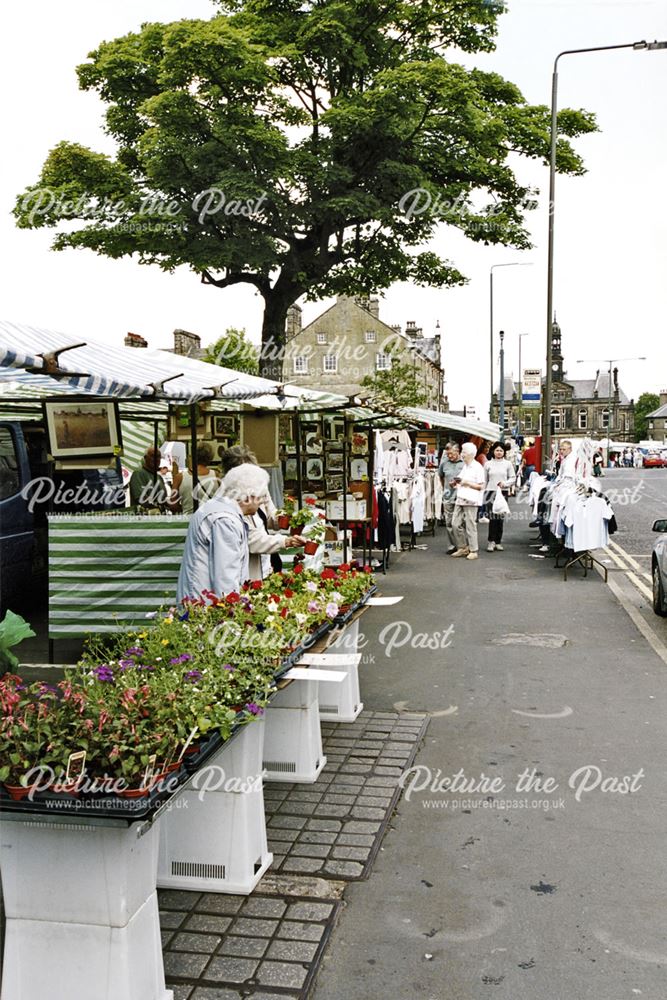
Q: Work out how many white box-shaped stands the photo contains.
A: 4